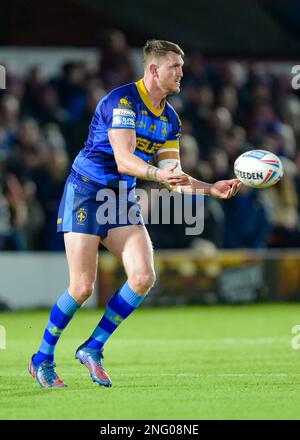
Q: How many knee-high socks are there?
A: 2